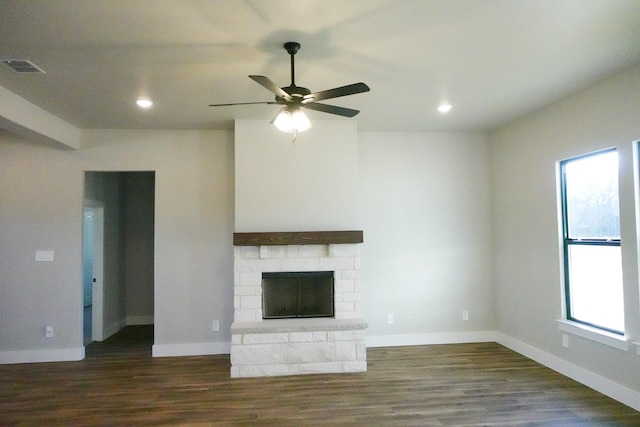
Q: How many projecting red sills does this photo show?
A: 0